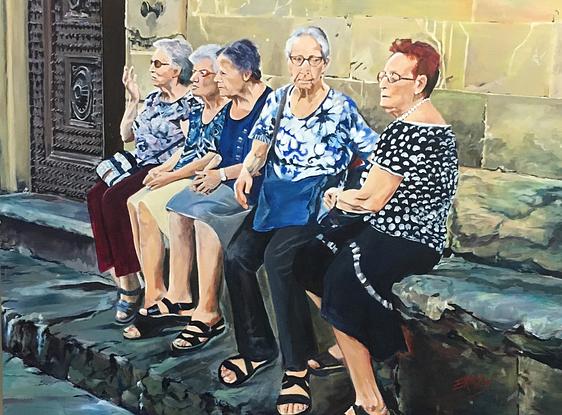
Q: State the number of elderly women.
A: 5